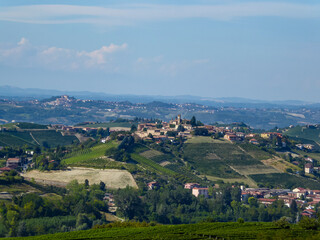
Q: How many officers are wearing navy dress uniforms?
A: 0